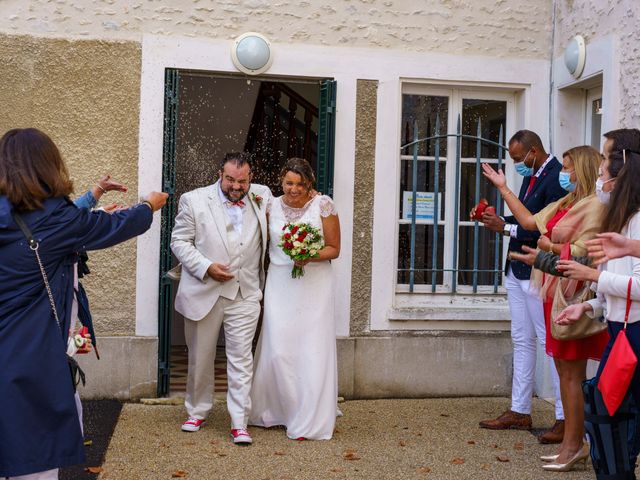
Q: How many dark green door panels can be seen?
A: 2